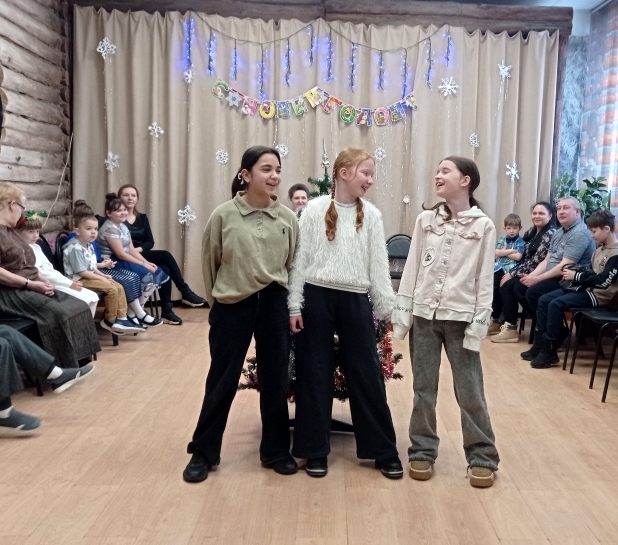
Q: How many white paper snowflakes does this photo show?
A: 13